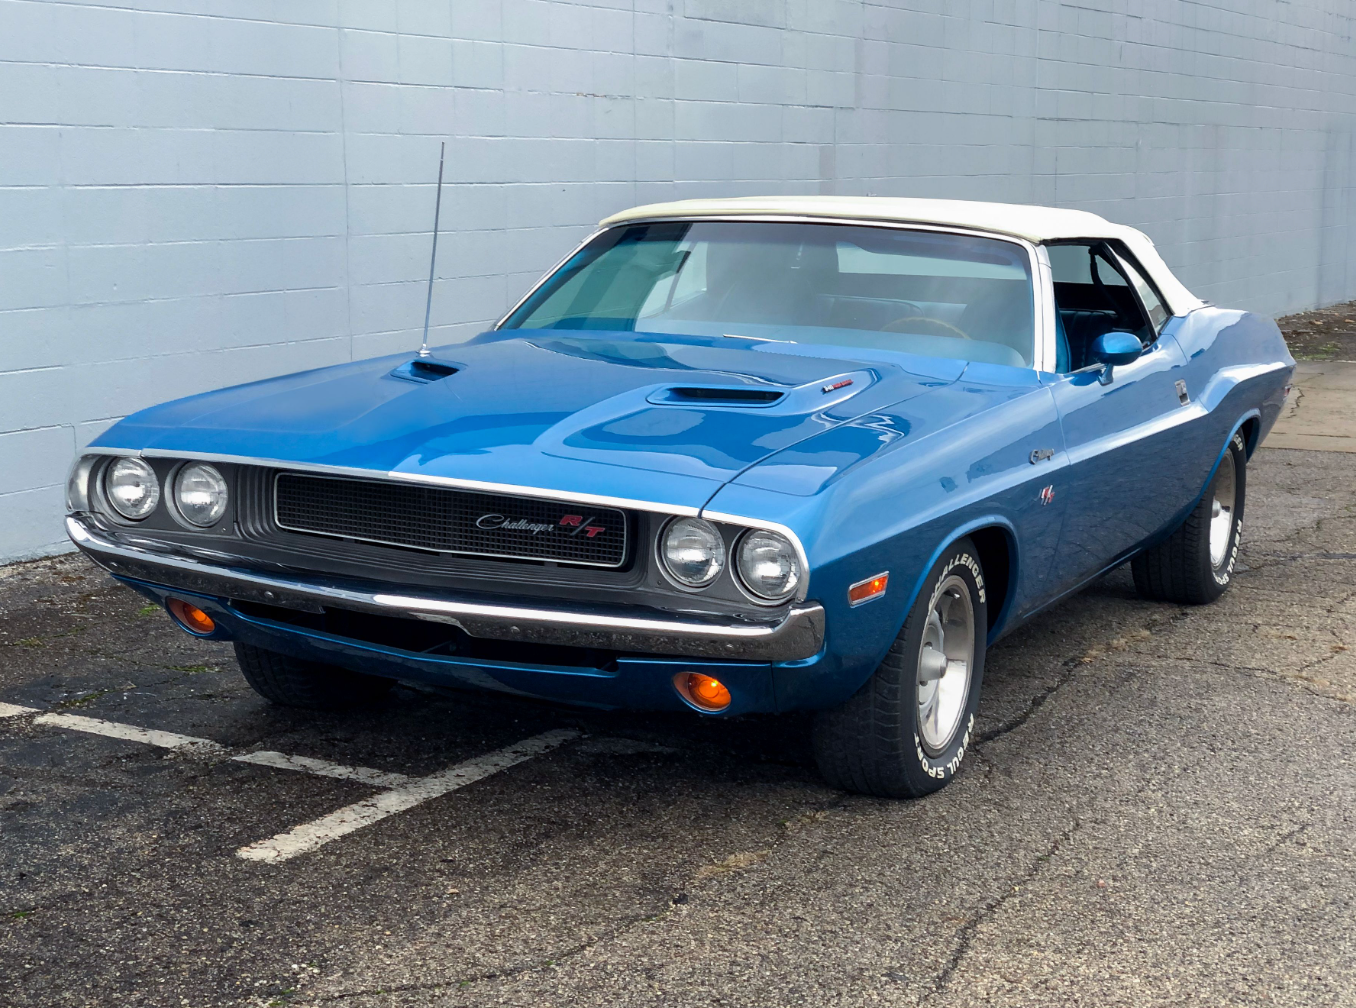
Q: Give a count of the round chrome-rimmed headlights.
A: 4